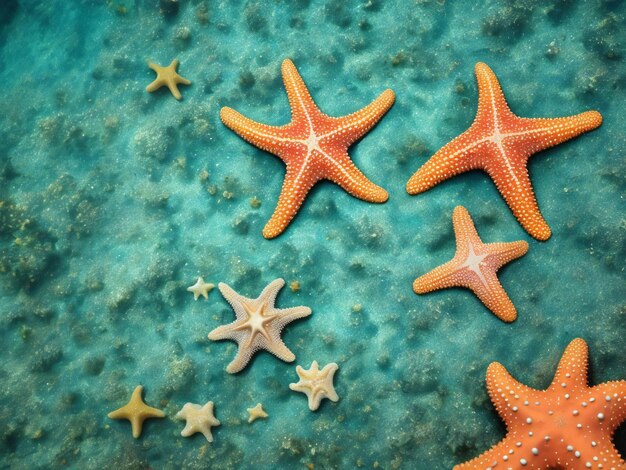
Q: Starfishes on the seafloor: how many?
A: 11